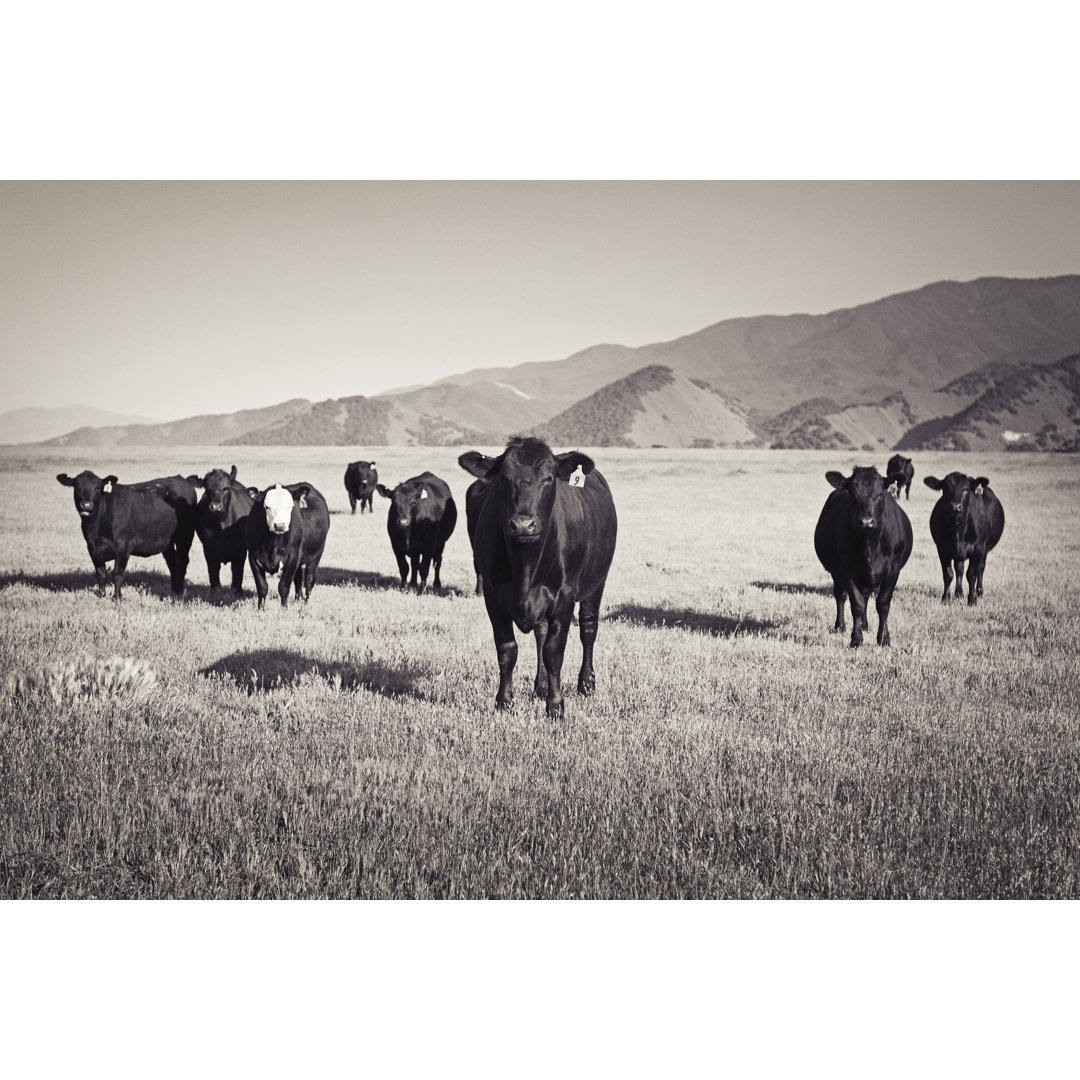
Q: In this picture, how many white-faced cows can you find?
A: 1